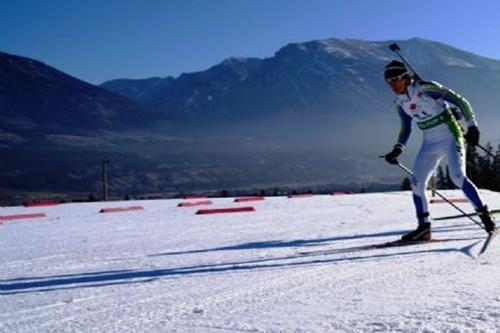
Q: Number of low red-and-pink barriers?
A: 10